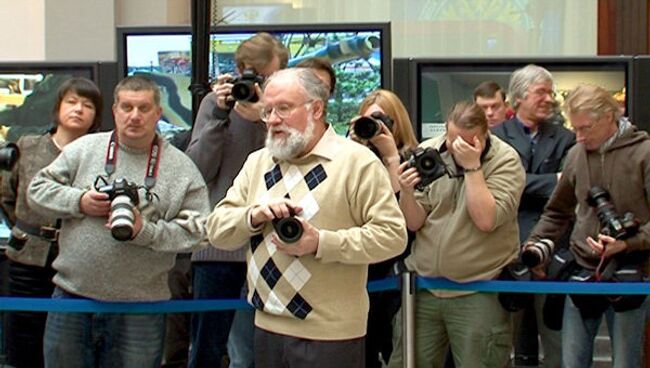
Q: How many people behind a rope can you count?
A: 9